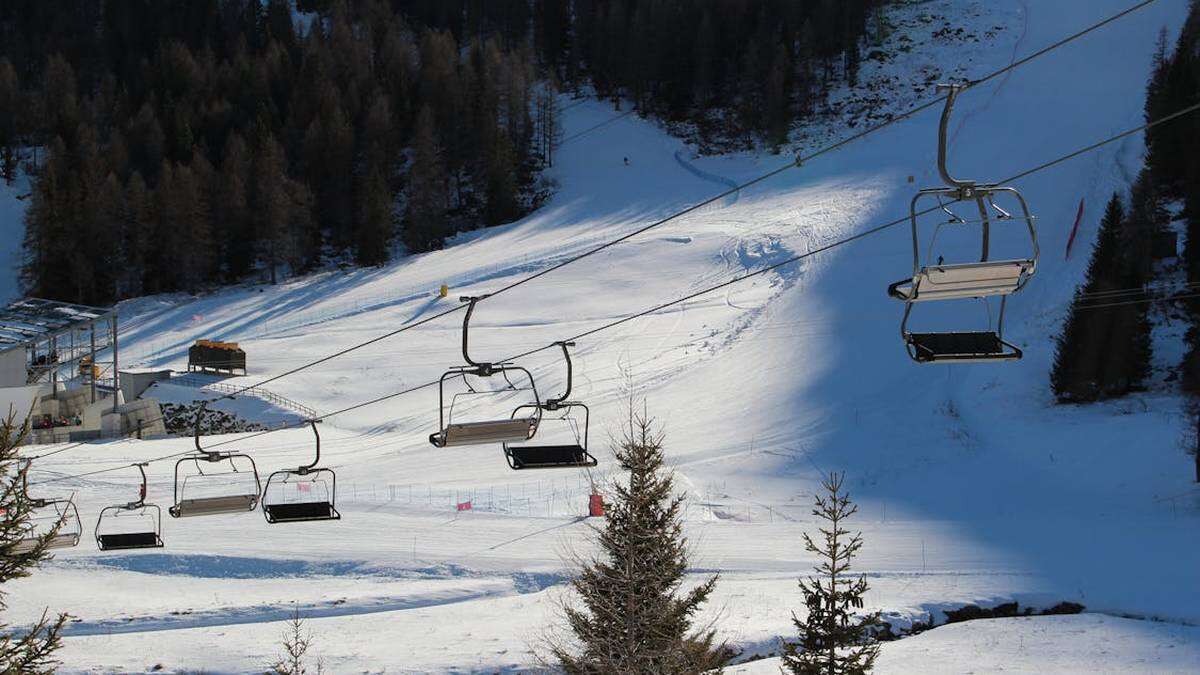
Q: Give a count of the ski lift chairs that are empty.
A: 8